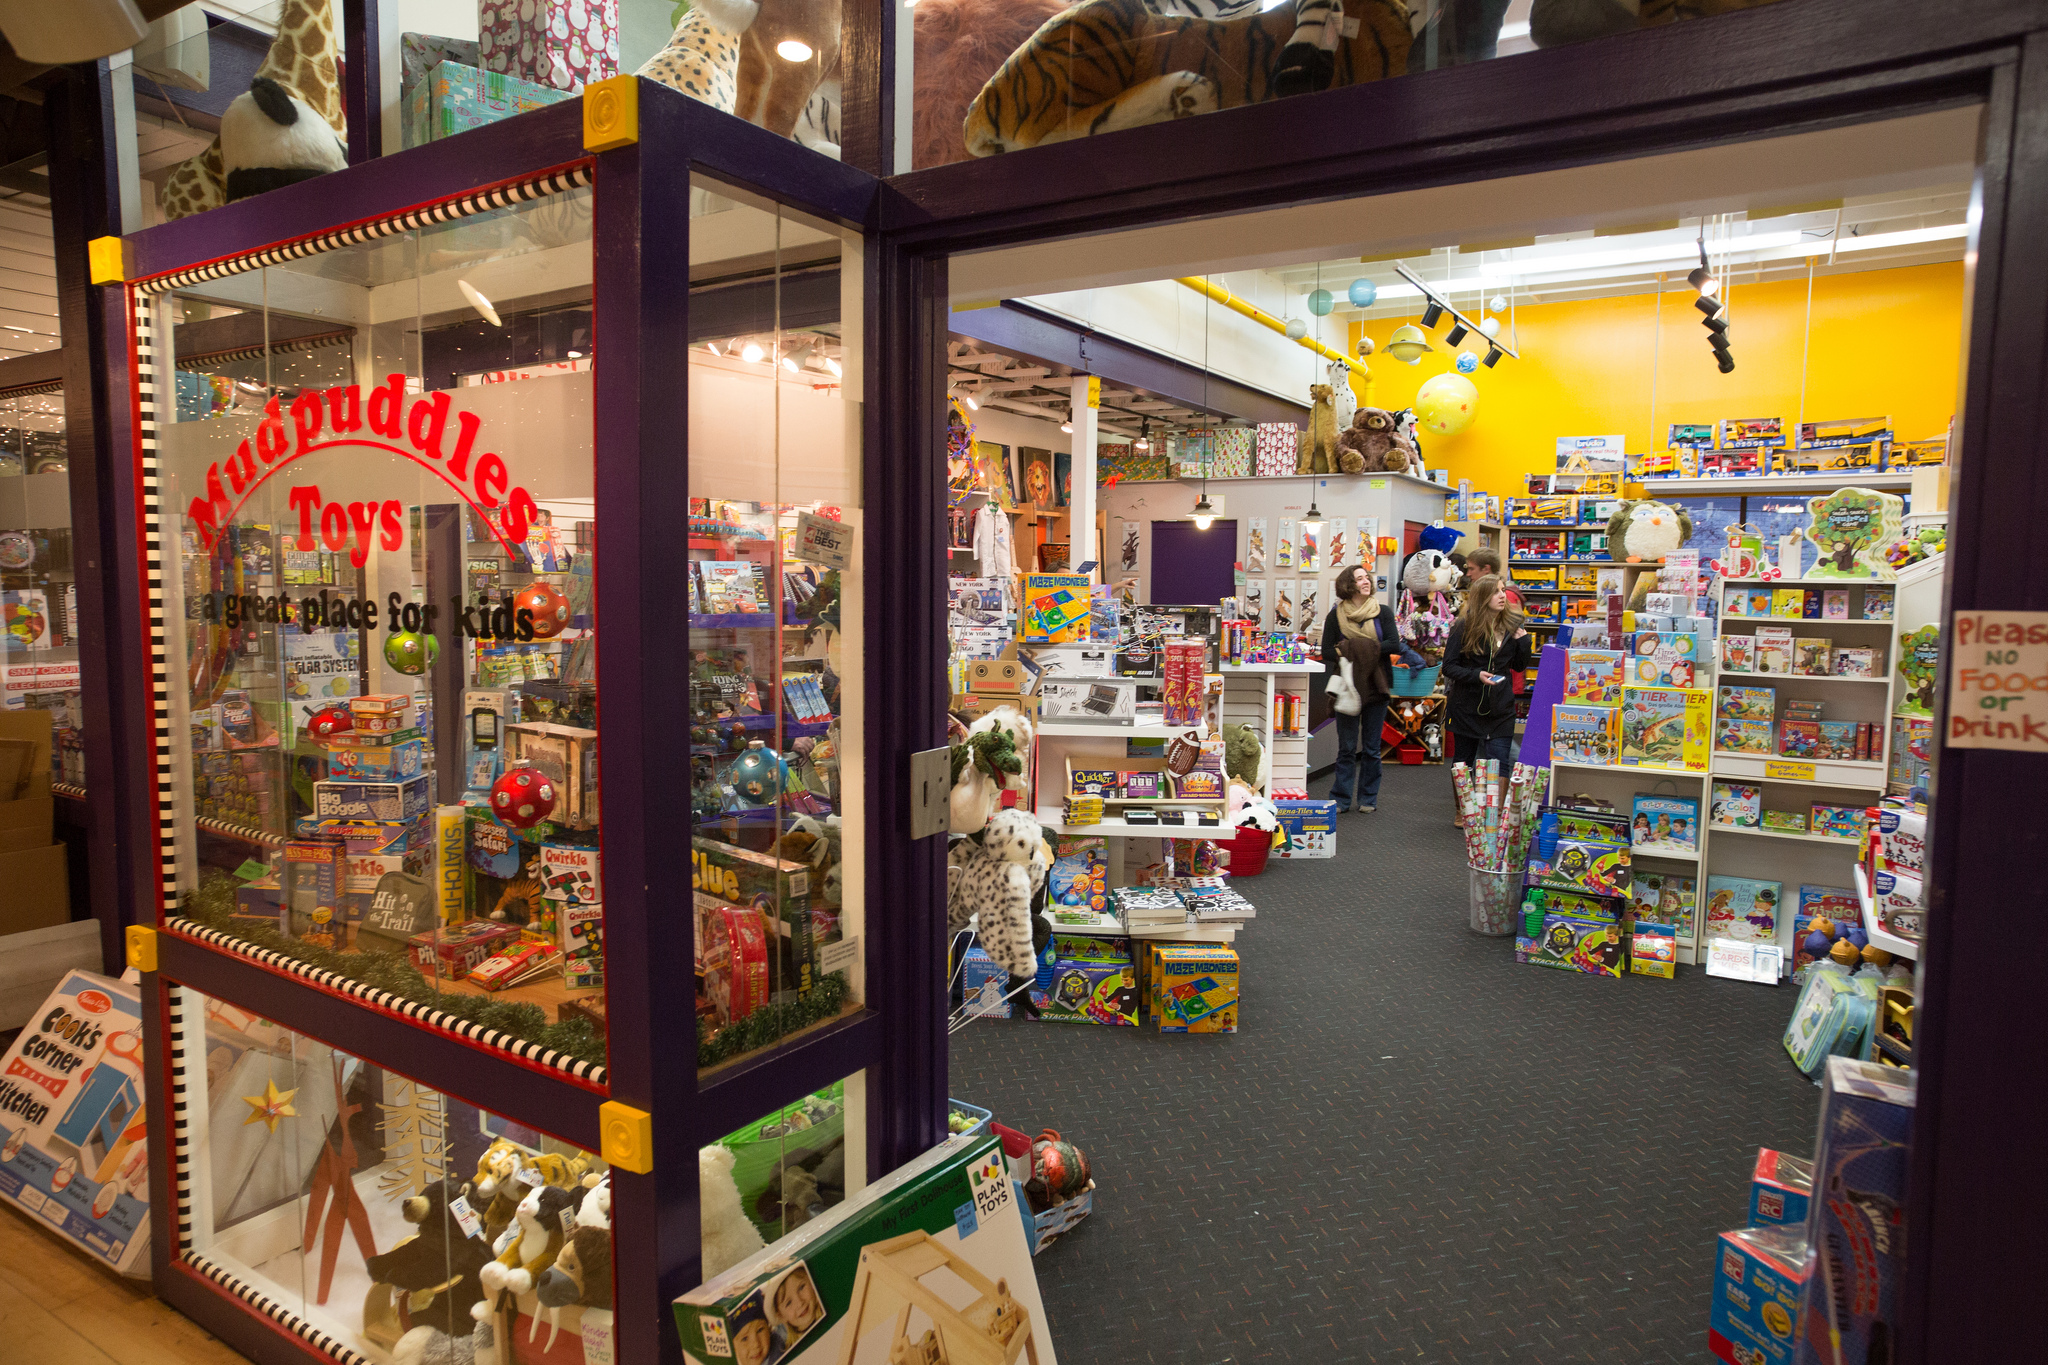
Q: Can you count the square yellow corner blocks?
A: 4